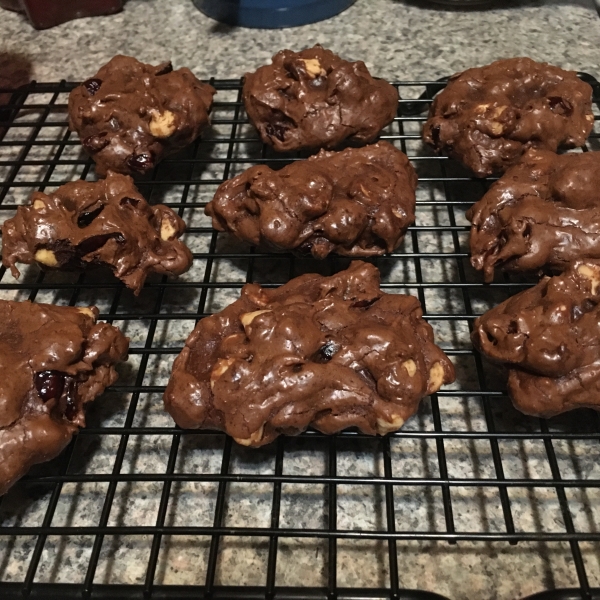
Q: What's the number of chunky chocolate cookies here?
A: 9